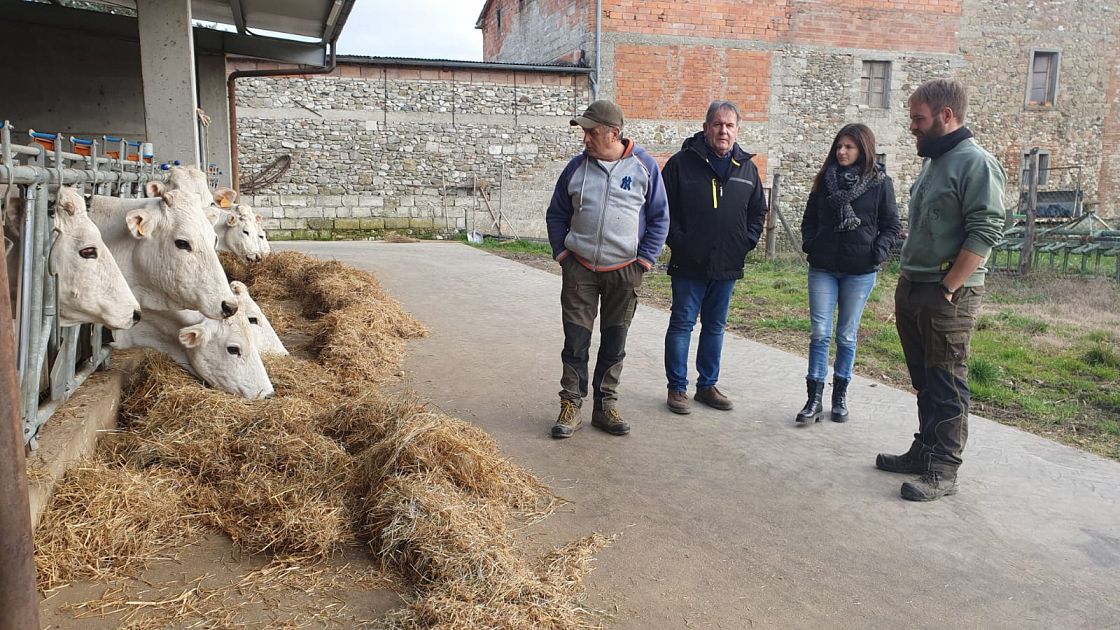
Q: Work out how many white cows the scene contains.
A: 7